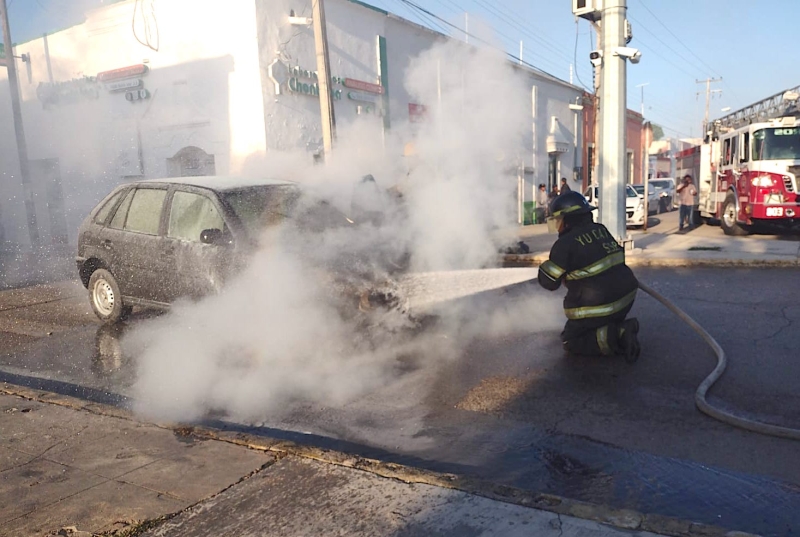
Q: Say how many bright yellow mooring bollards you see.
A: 0